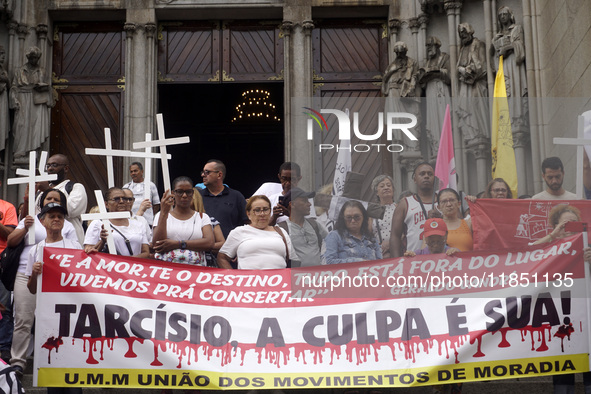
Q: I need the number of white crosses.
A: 7